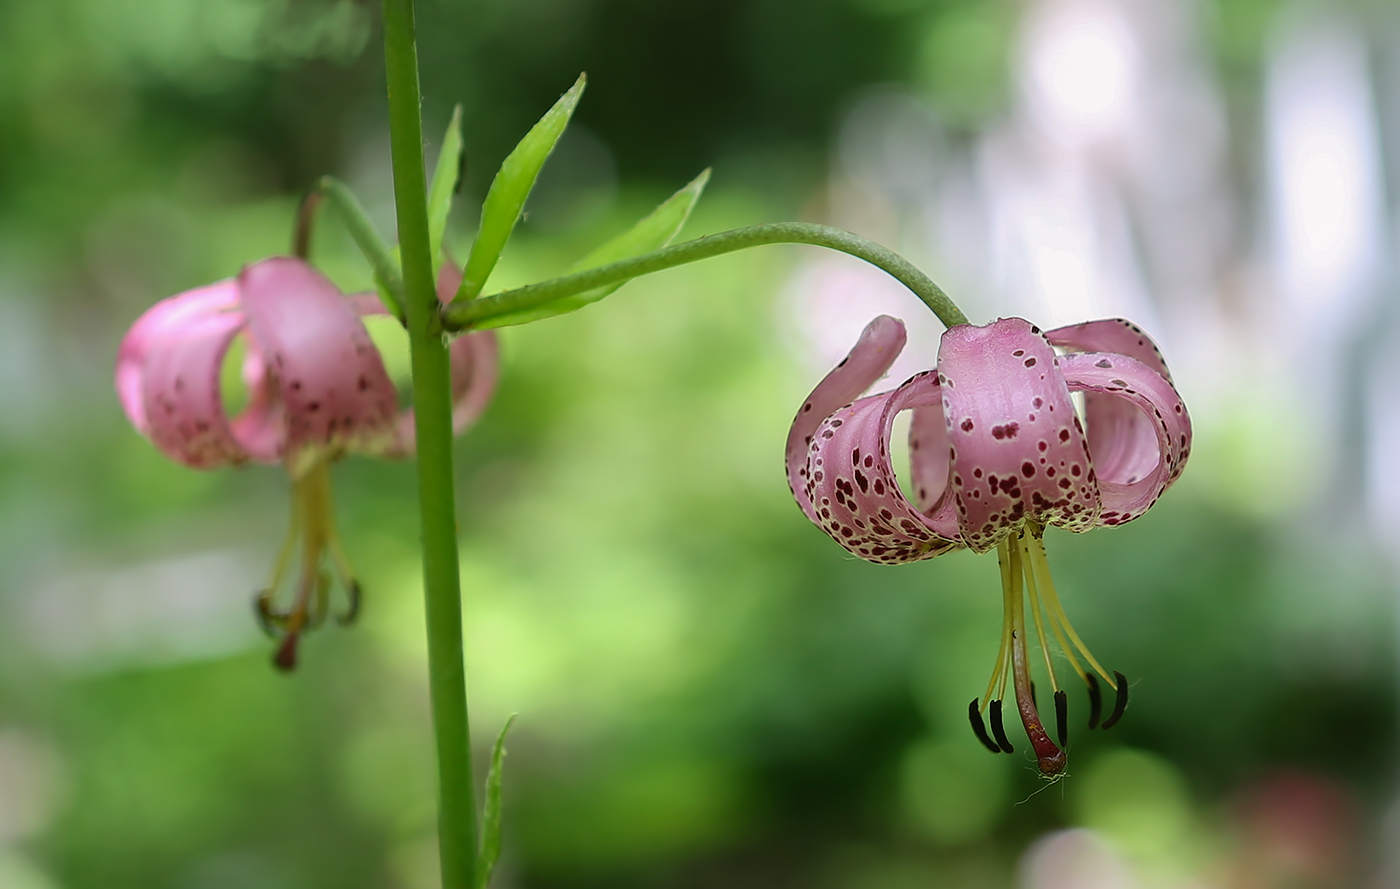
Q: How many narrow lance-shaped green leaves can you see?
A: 4